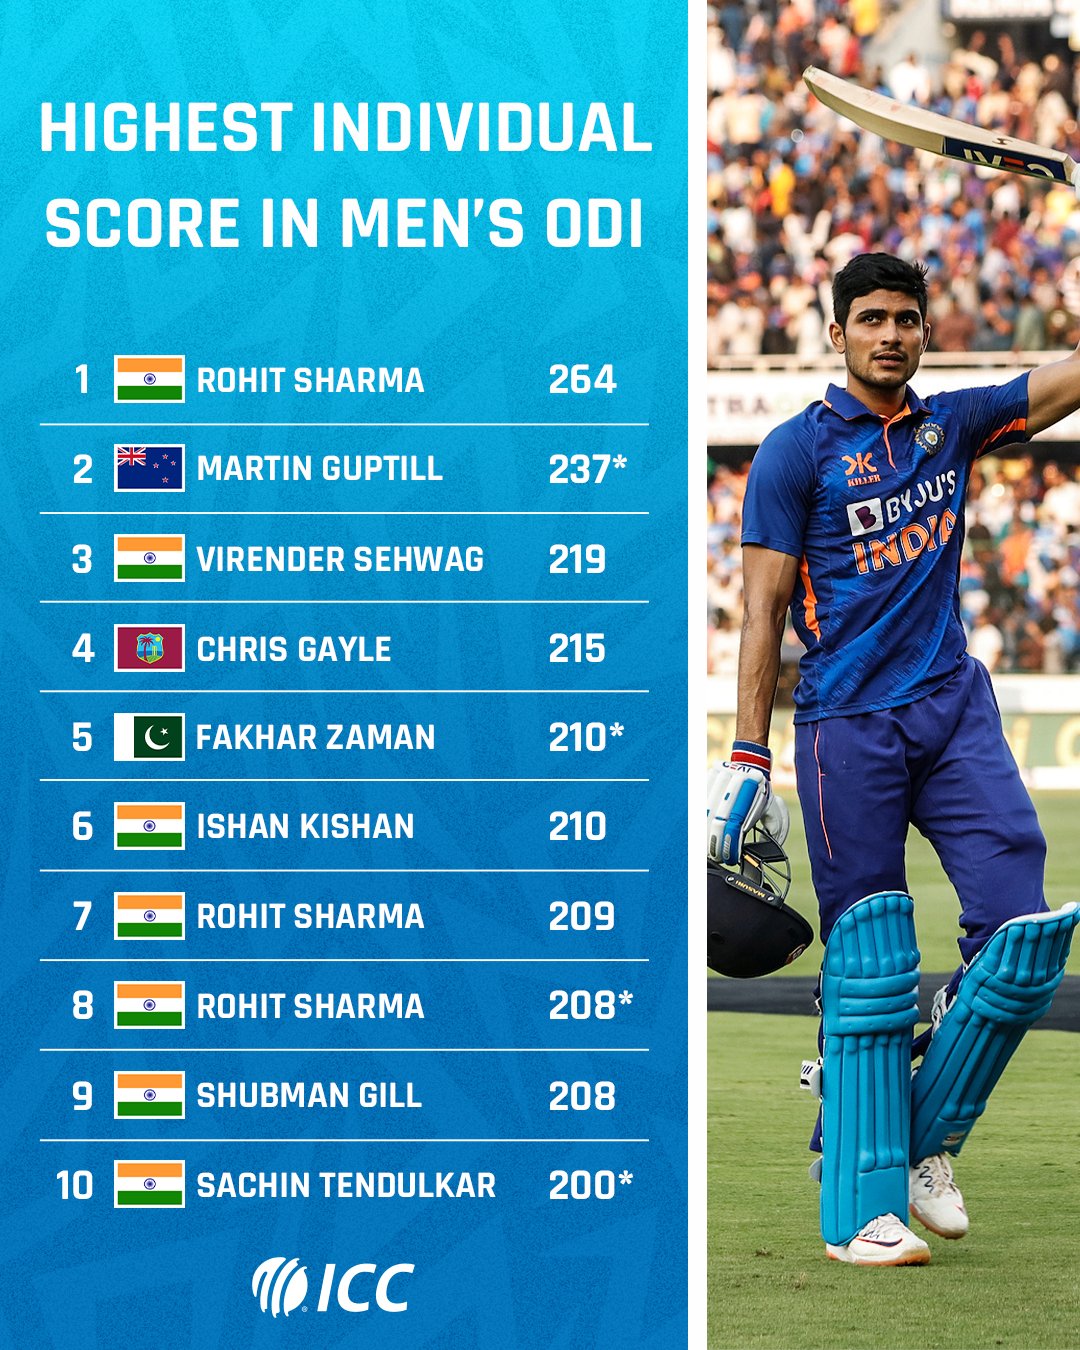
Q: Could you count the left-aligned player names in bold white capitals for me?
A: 10